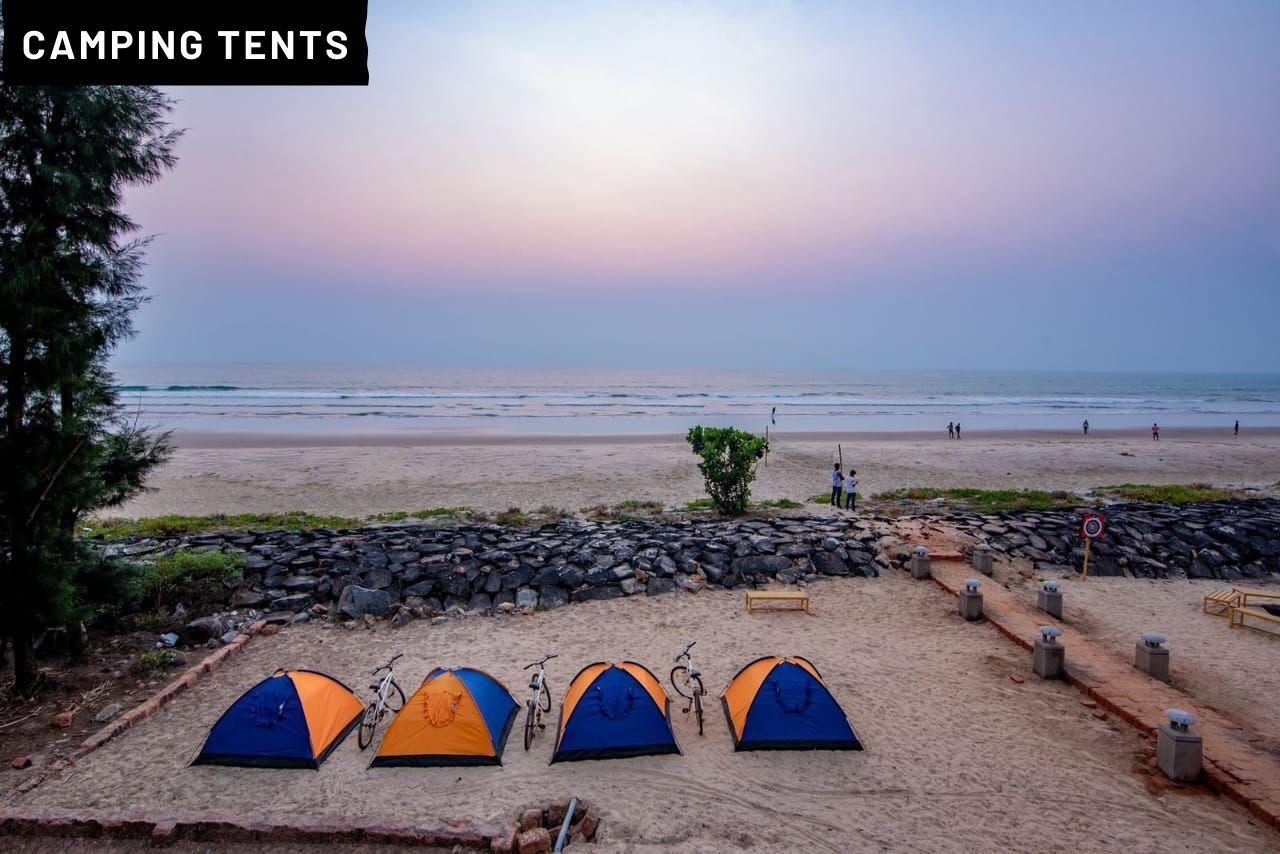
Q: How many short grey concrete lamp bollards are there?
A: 7